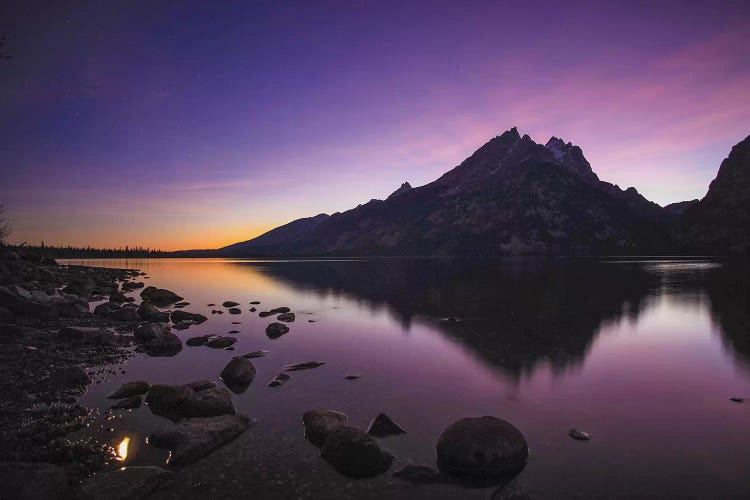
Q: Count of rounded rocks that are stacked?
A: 0